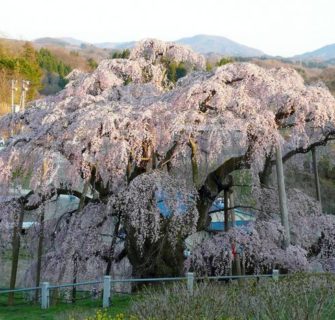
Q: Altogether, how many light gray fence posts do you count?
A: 4